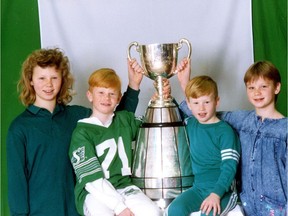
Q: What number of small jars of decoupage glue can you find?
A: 0